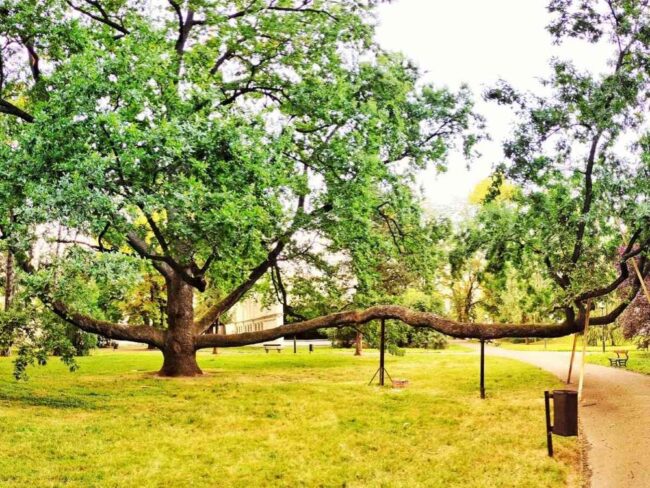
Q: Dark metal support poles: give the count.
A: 2